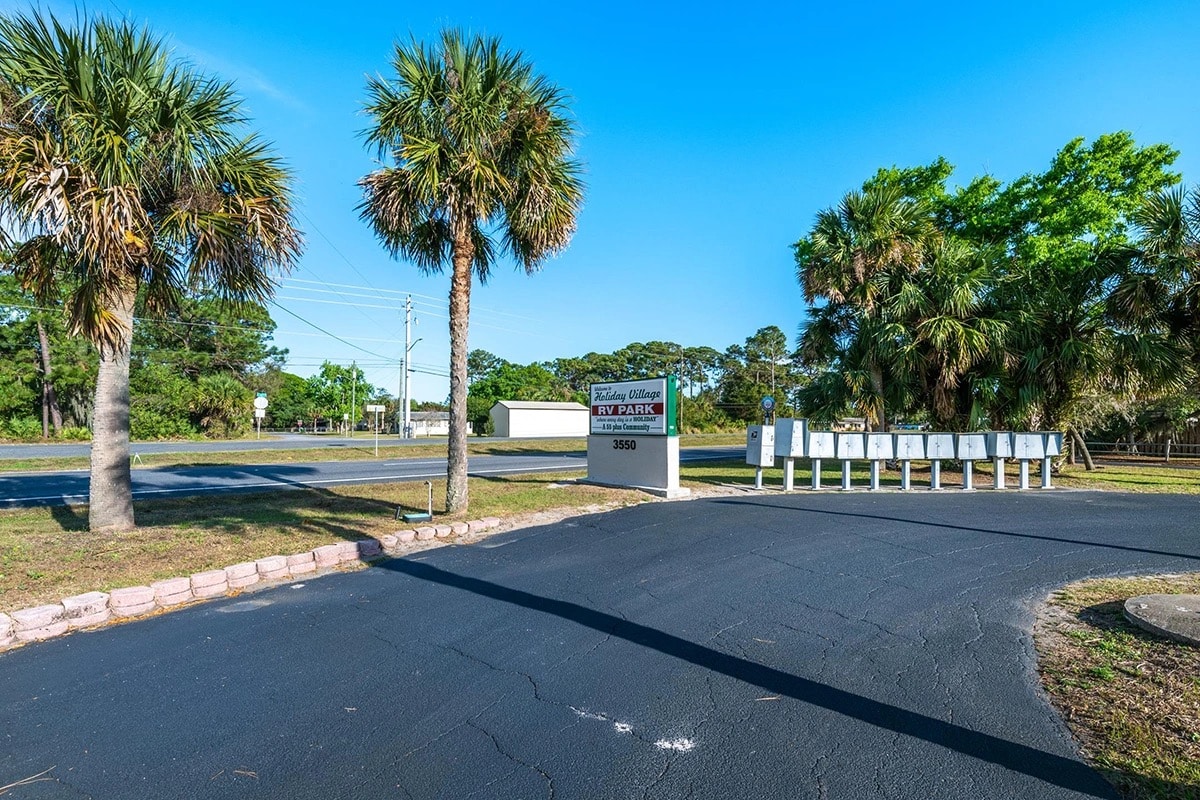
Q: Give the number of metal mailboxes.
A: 11